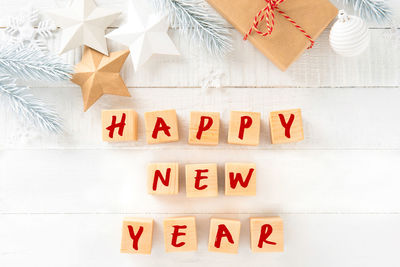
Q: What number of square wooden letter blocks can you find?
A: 12